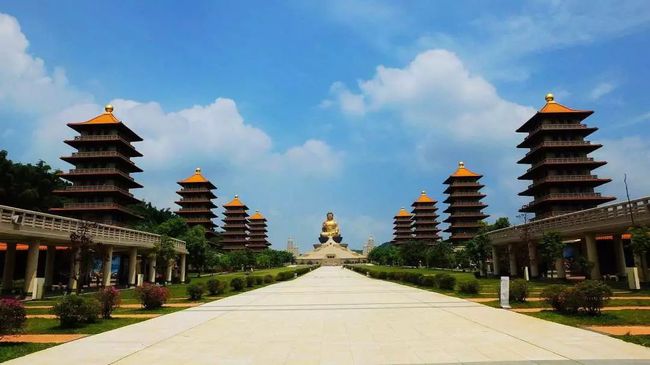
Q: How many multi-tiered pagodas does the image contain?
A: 8